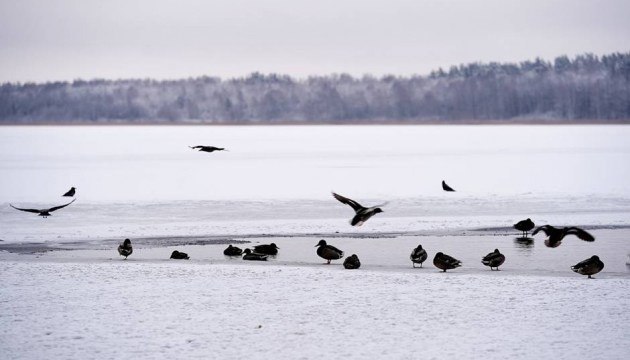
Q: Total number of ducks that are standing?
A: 7